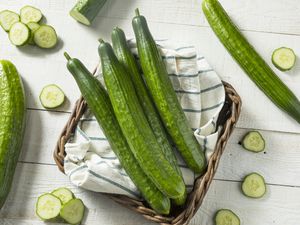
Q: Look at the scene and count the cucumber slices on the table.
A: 13